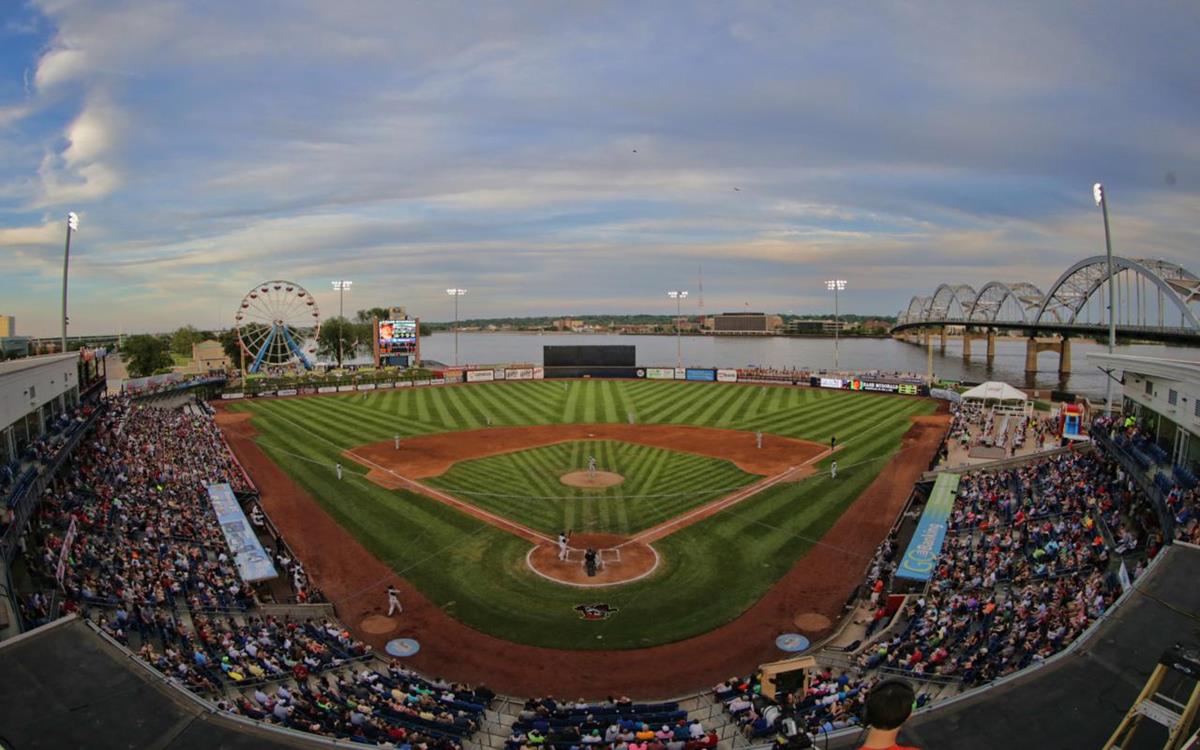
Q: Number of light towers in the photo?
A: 6